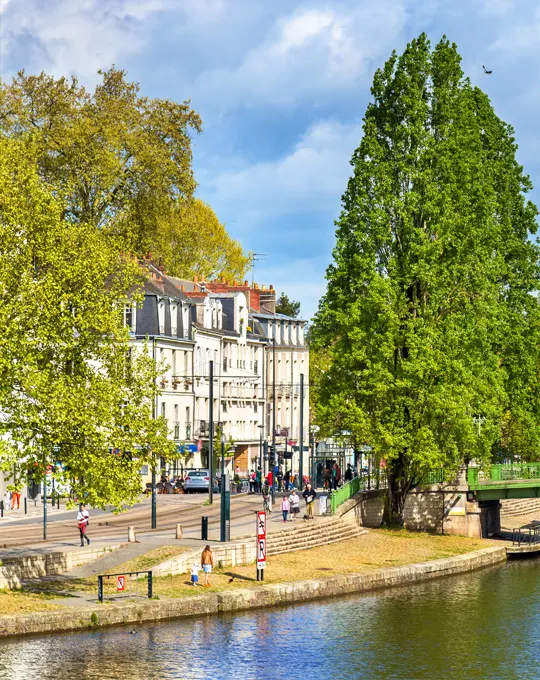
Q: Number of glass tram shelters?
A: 1